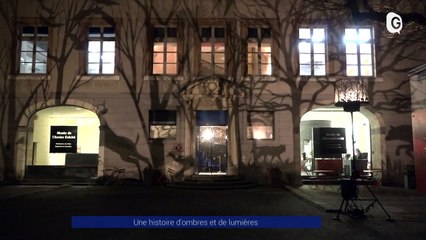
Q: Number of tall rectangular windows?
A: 7